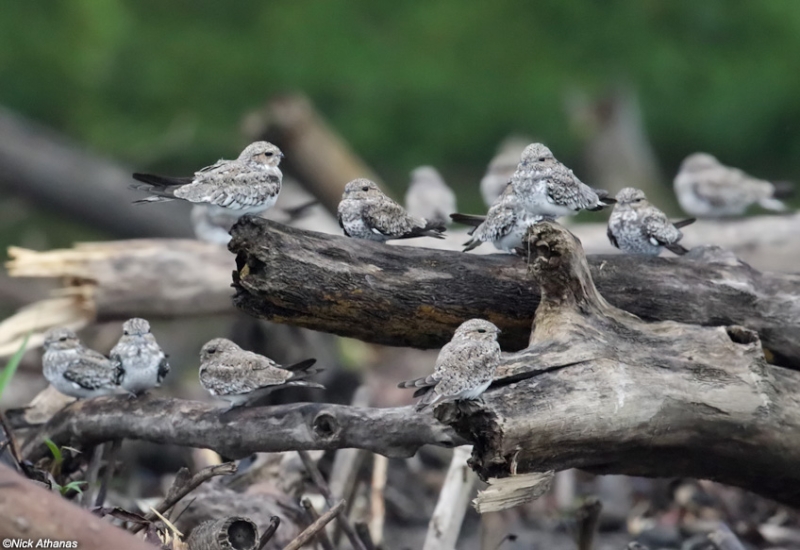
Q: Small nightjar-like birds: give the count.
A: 13